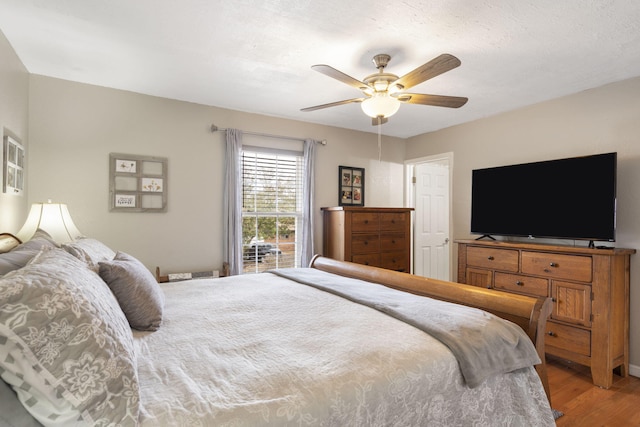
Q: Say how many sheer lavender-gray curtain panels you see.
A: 2